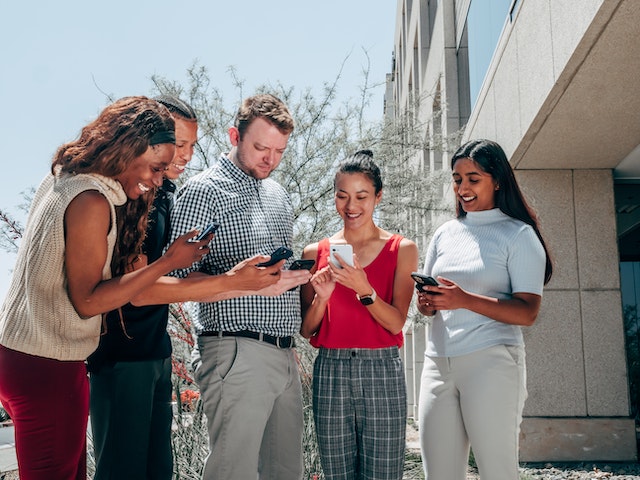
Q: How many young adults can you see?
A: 5